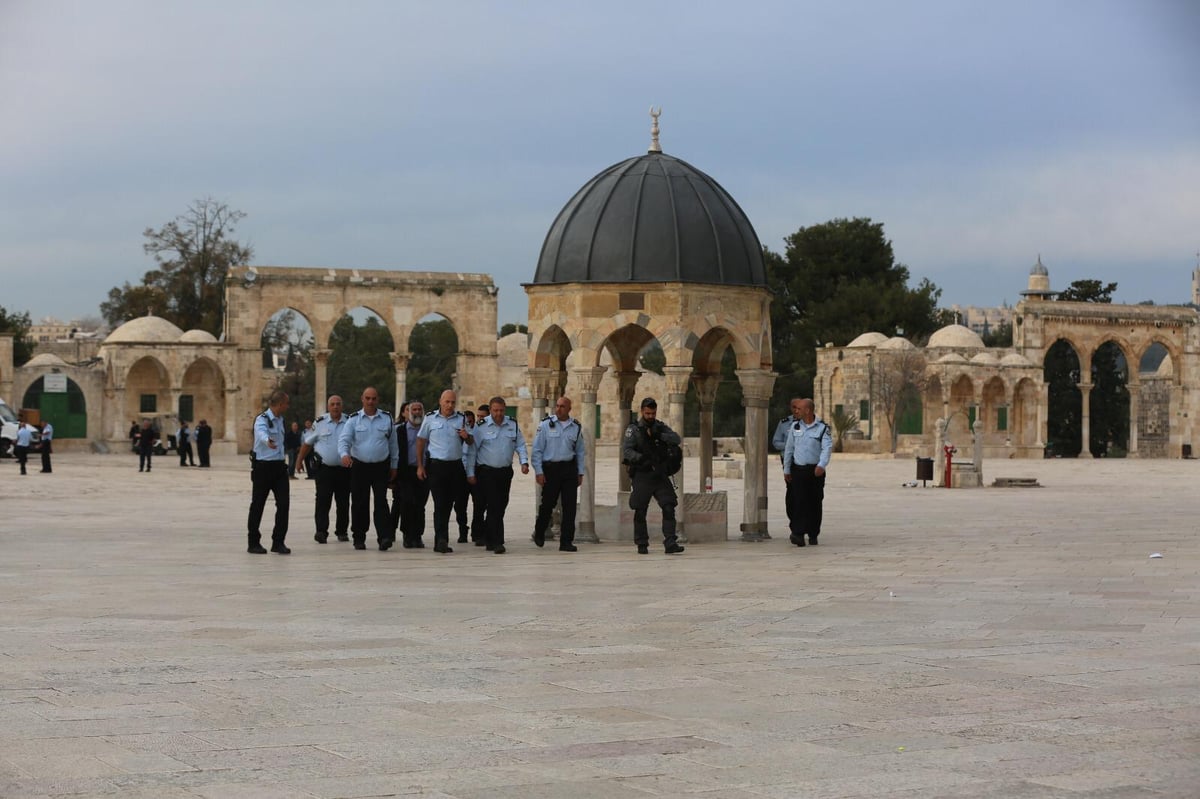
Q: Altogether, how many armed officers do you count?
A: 1